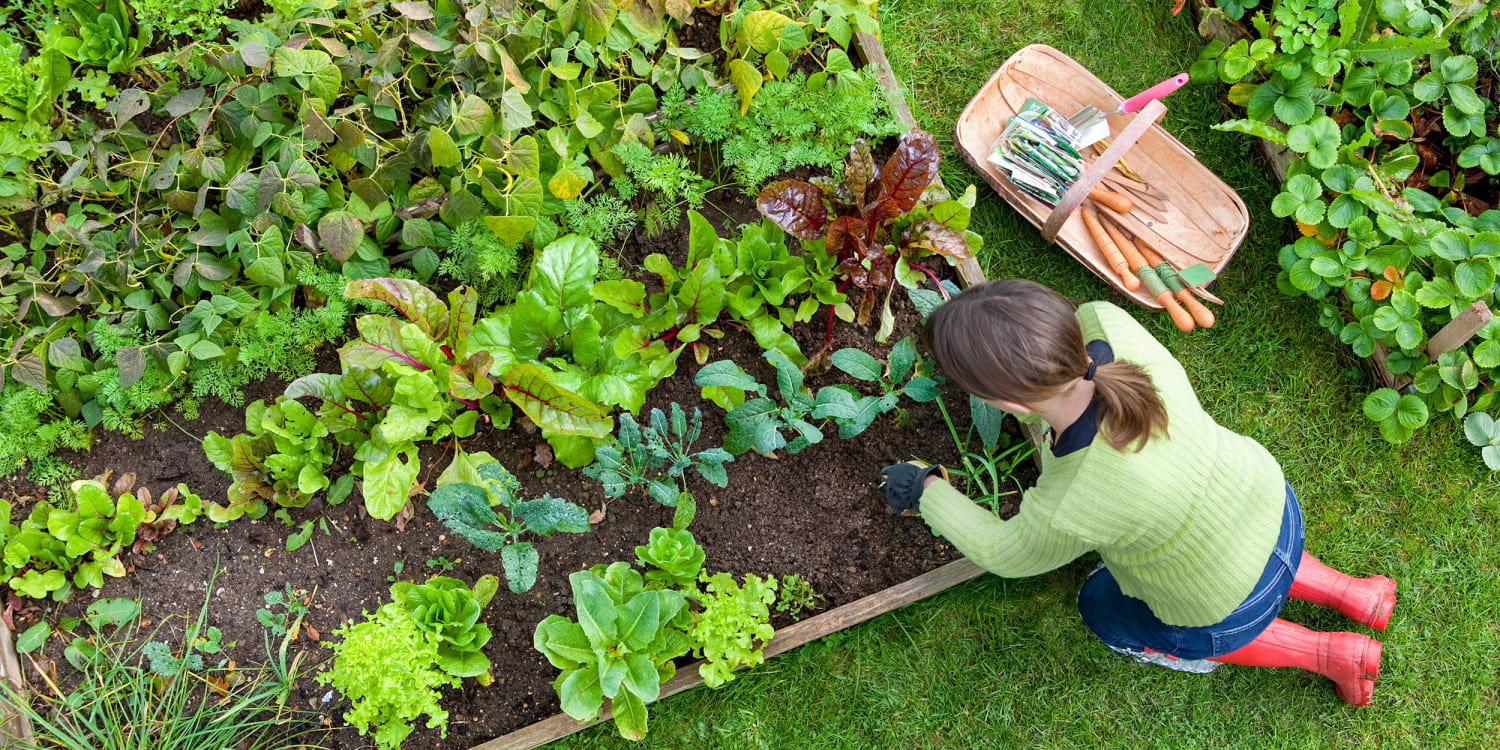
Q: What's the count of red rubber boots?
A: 2